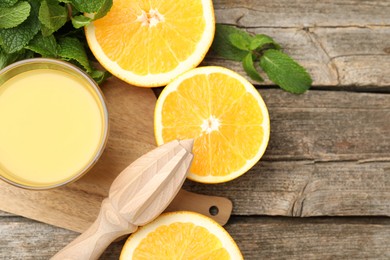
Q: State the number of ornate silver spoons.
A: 0